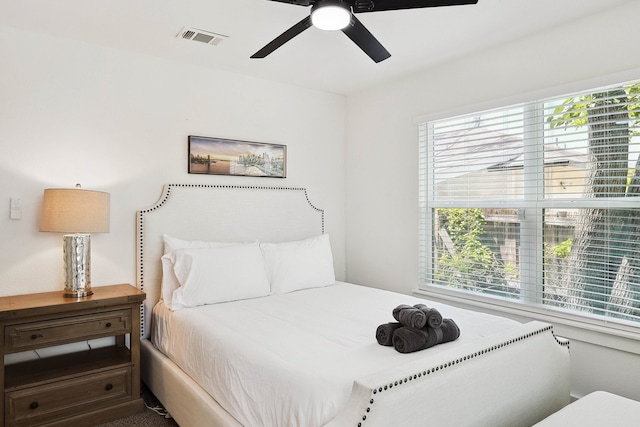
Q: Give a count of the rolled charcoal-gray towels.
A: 4